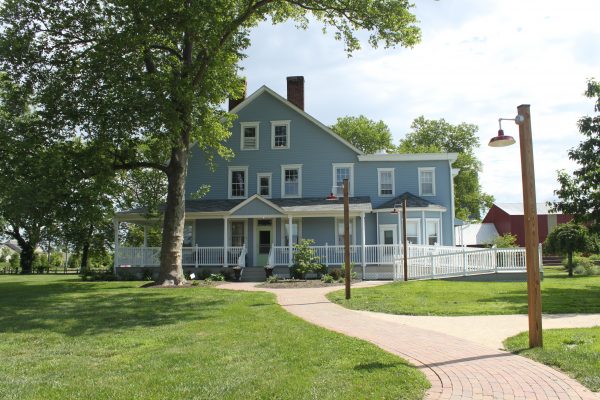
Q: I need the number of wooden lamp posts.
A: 3